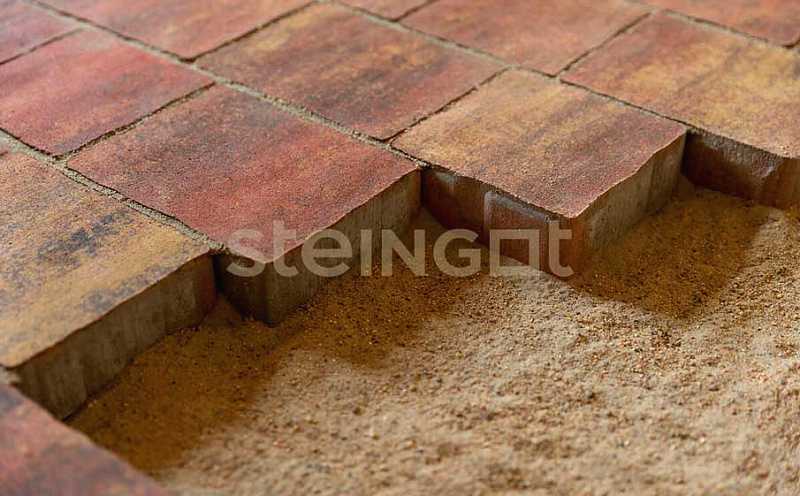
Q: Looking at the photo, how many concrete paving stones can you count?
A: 12